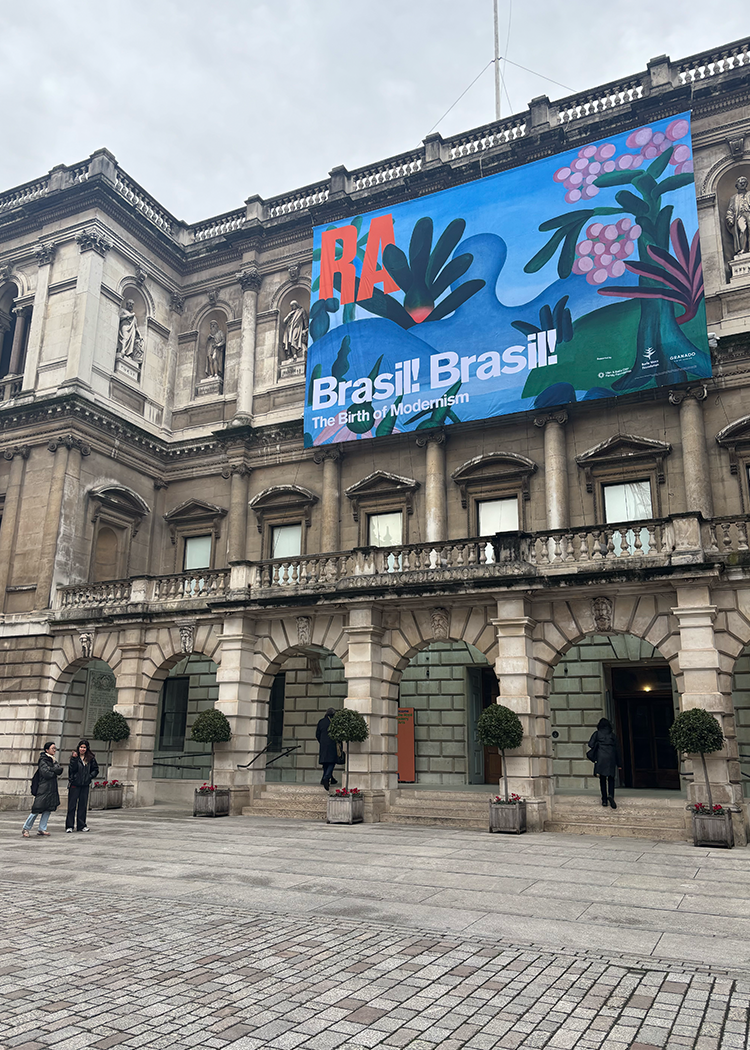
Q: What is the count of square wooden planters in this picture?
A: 5